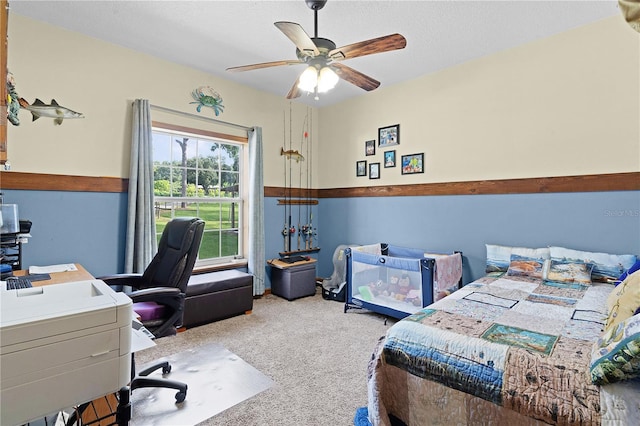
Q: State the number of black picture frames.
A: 6